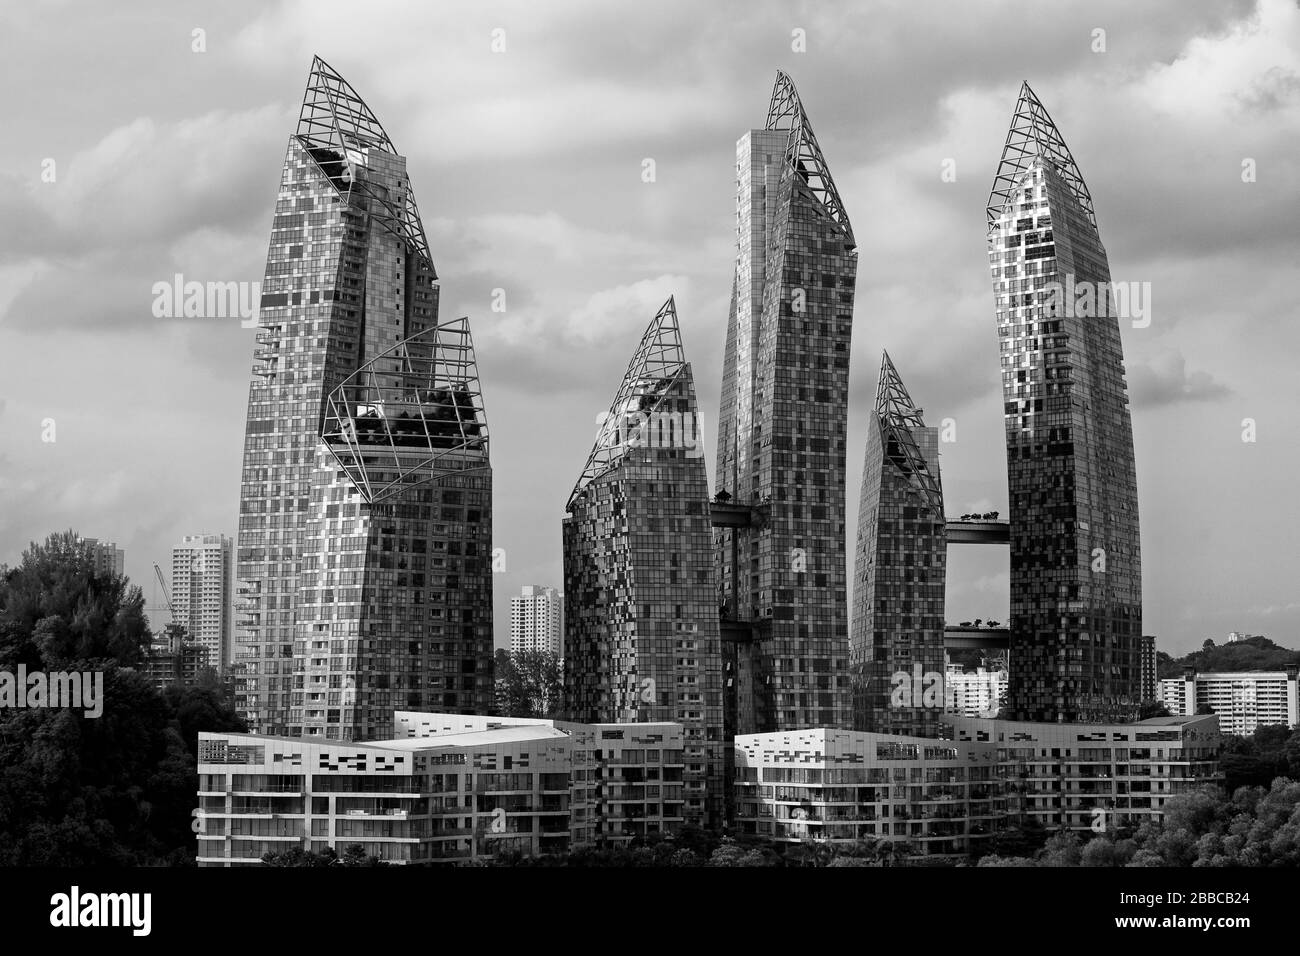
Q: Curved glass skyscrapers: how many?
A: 6